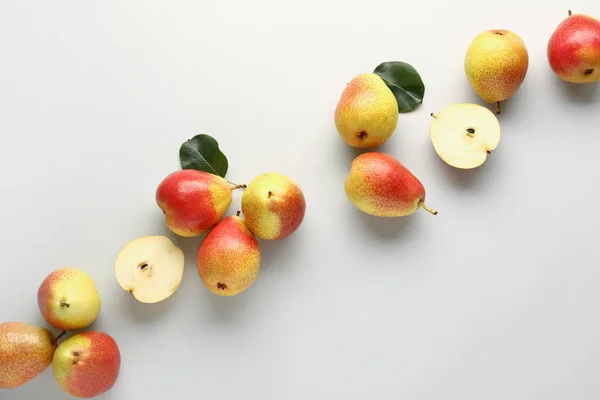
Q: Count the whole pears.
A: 10